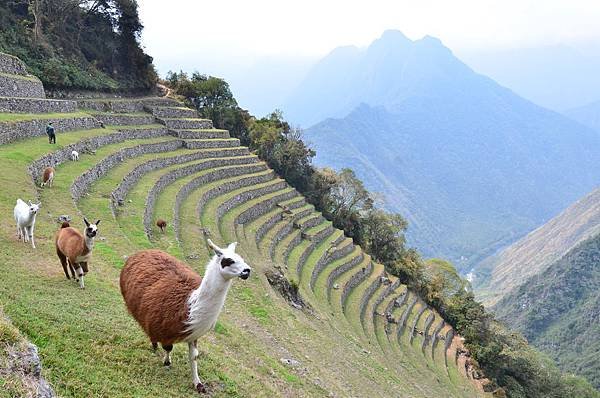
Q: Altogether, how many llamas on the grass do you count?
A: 6